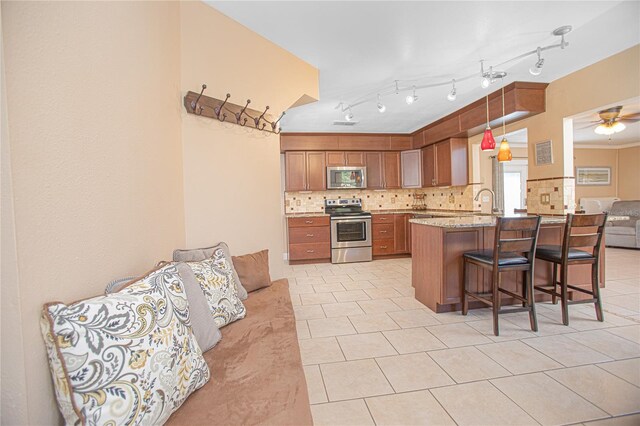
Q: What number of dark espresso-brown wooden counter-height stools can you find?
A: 2